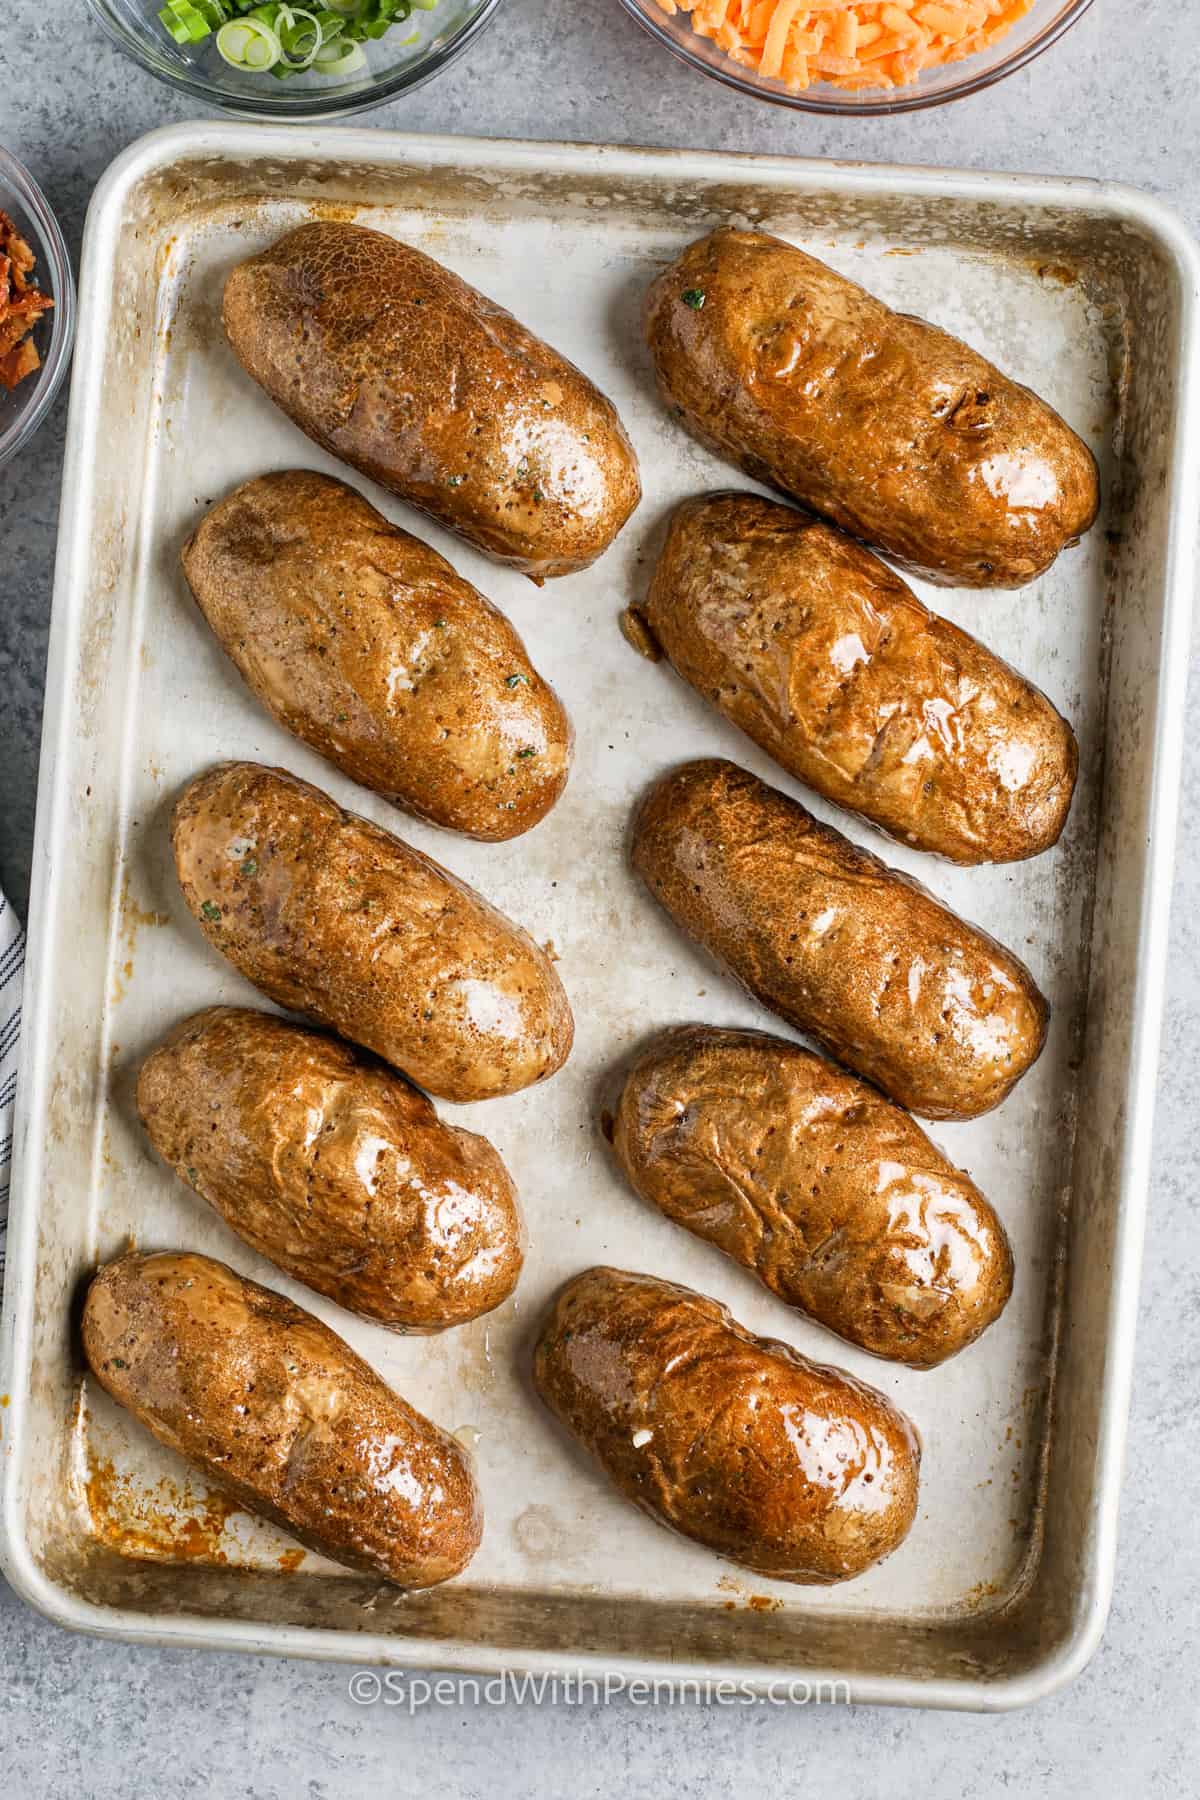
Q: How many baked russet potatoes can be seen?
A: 10